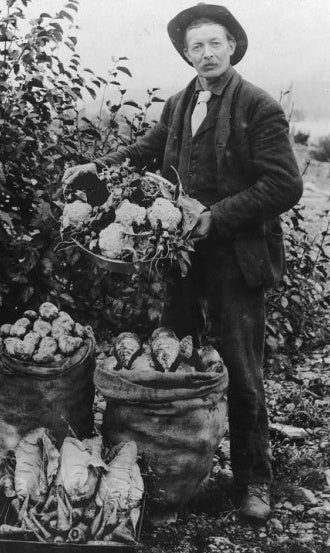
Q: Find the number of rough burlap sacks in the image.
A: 2